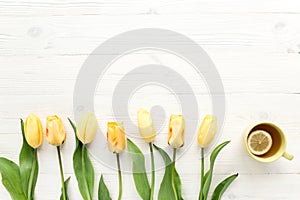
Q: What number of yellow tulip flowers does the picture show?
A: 7